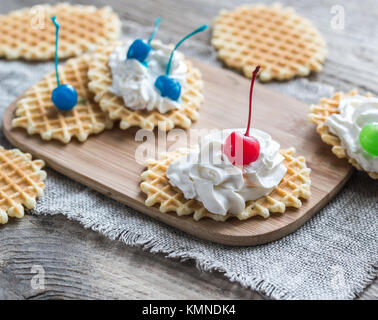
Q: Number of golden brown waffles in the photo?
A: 7